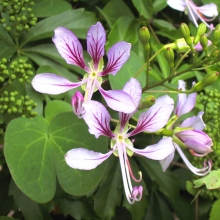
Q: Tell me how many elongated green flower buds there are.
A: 8